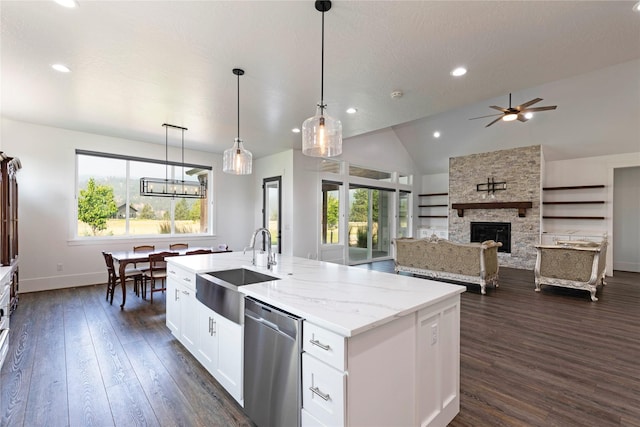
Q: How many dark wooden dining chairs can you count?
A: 5